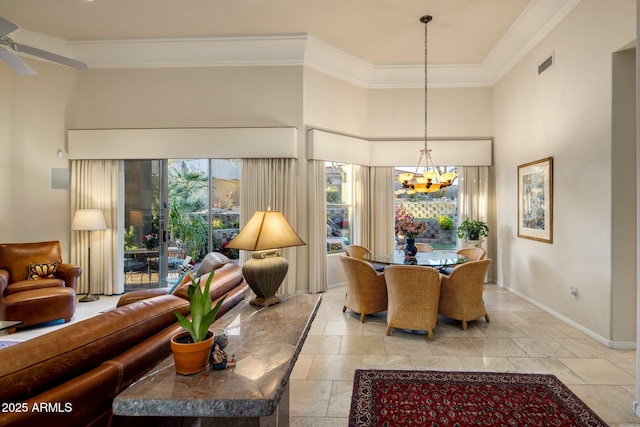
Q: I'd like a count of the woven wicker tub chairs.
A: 6